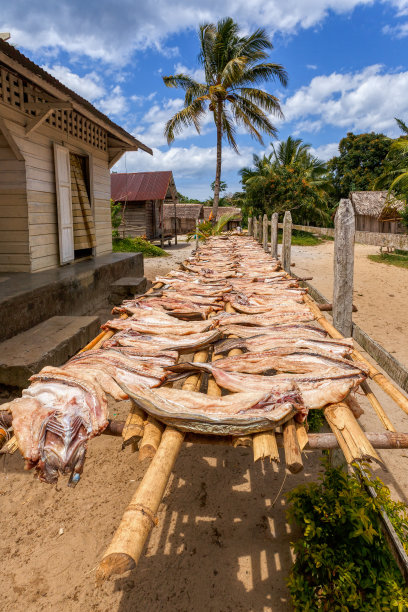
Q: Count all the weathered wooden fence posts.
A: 7